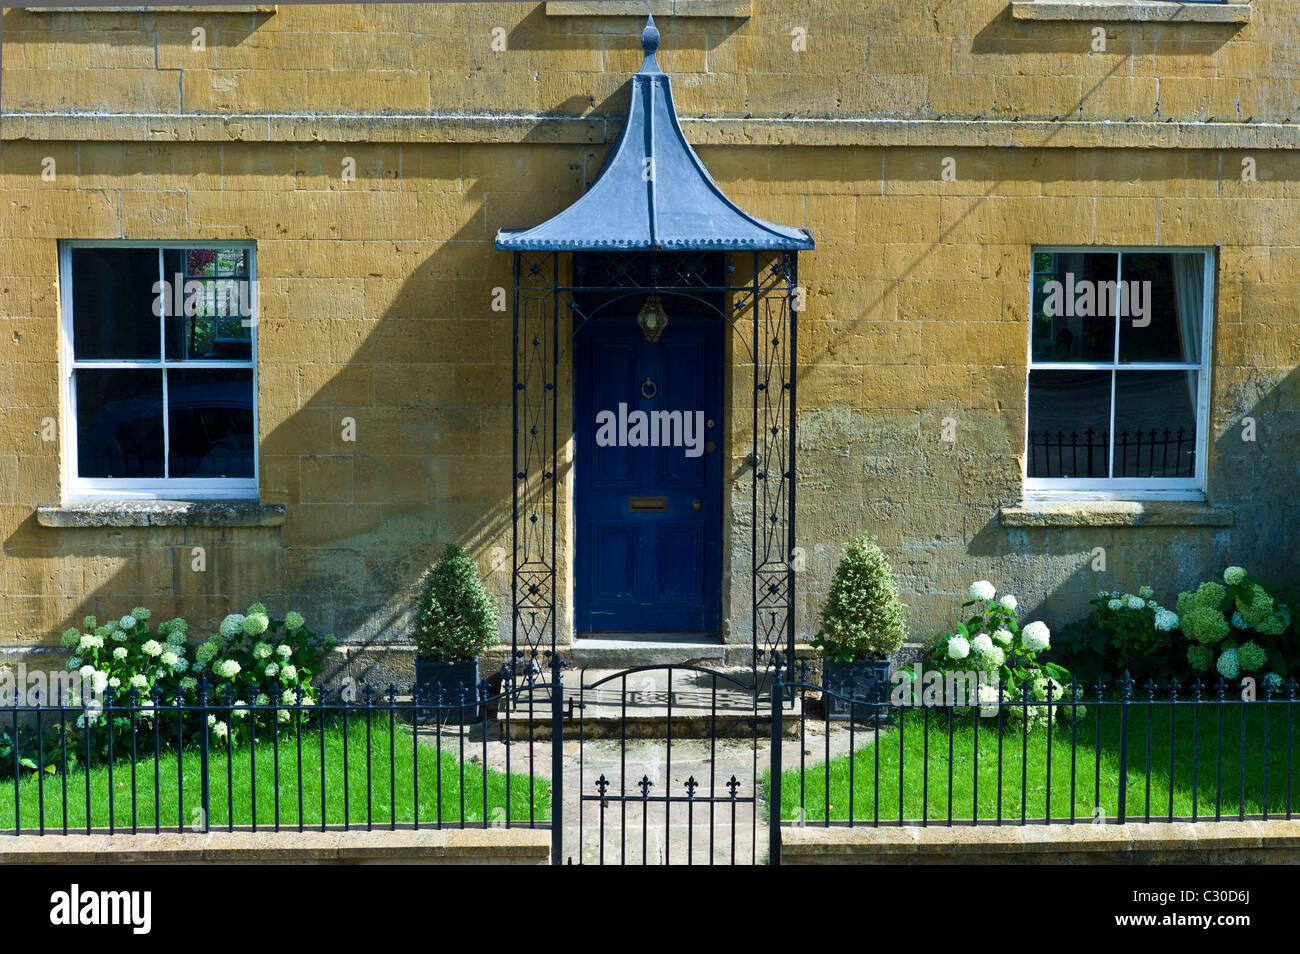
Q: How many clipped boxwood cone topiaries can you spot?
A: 2